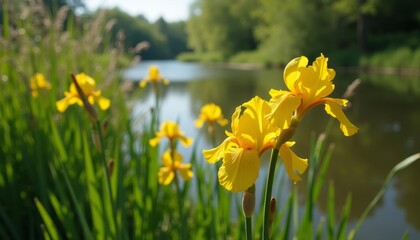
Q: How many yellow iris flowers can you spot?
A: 8